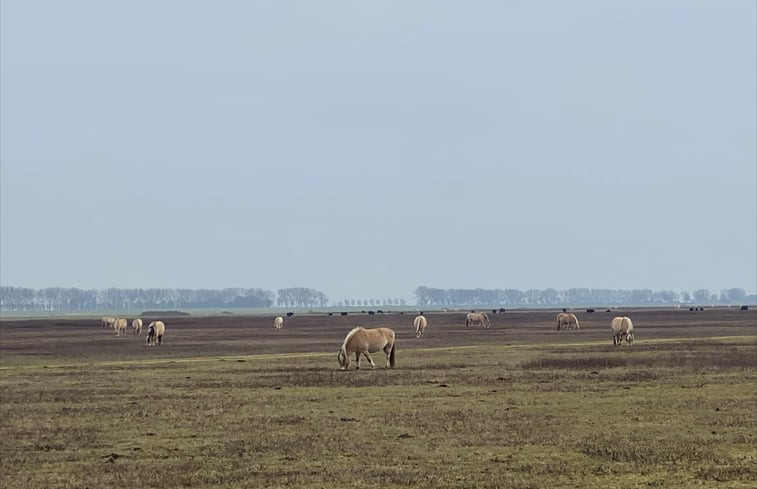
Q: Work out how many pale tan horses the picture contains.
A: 10